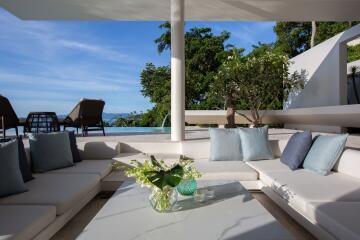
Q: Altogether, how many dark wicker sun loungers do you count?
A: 2